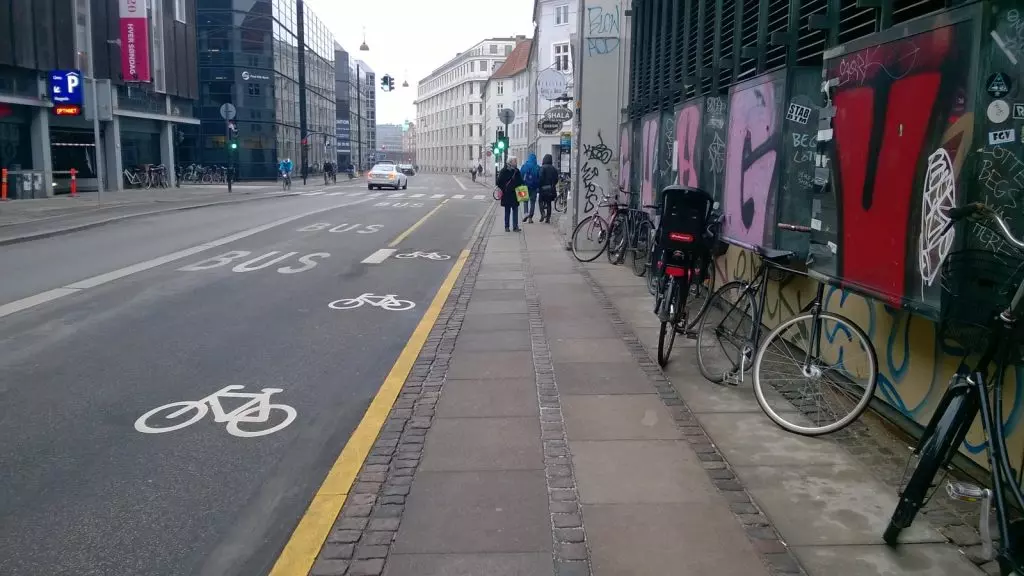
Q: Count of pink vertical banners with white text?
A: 1